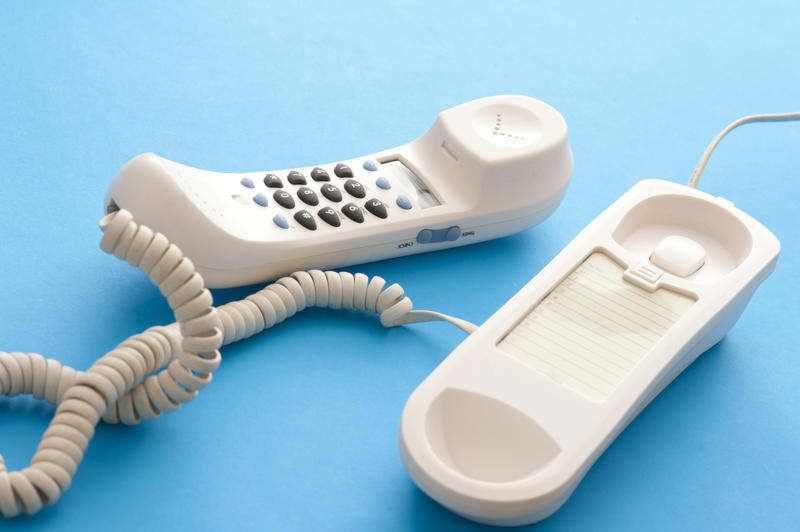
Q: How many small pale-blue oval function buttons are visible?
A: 6